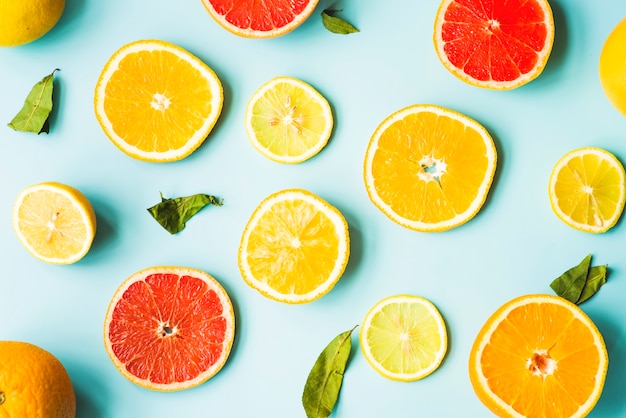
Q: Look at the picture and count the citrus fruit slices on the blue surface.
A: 11